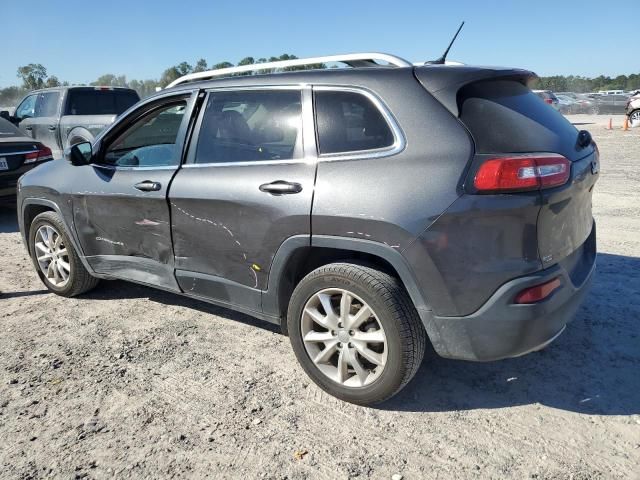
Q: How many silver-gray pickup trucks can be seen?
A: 1